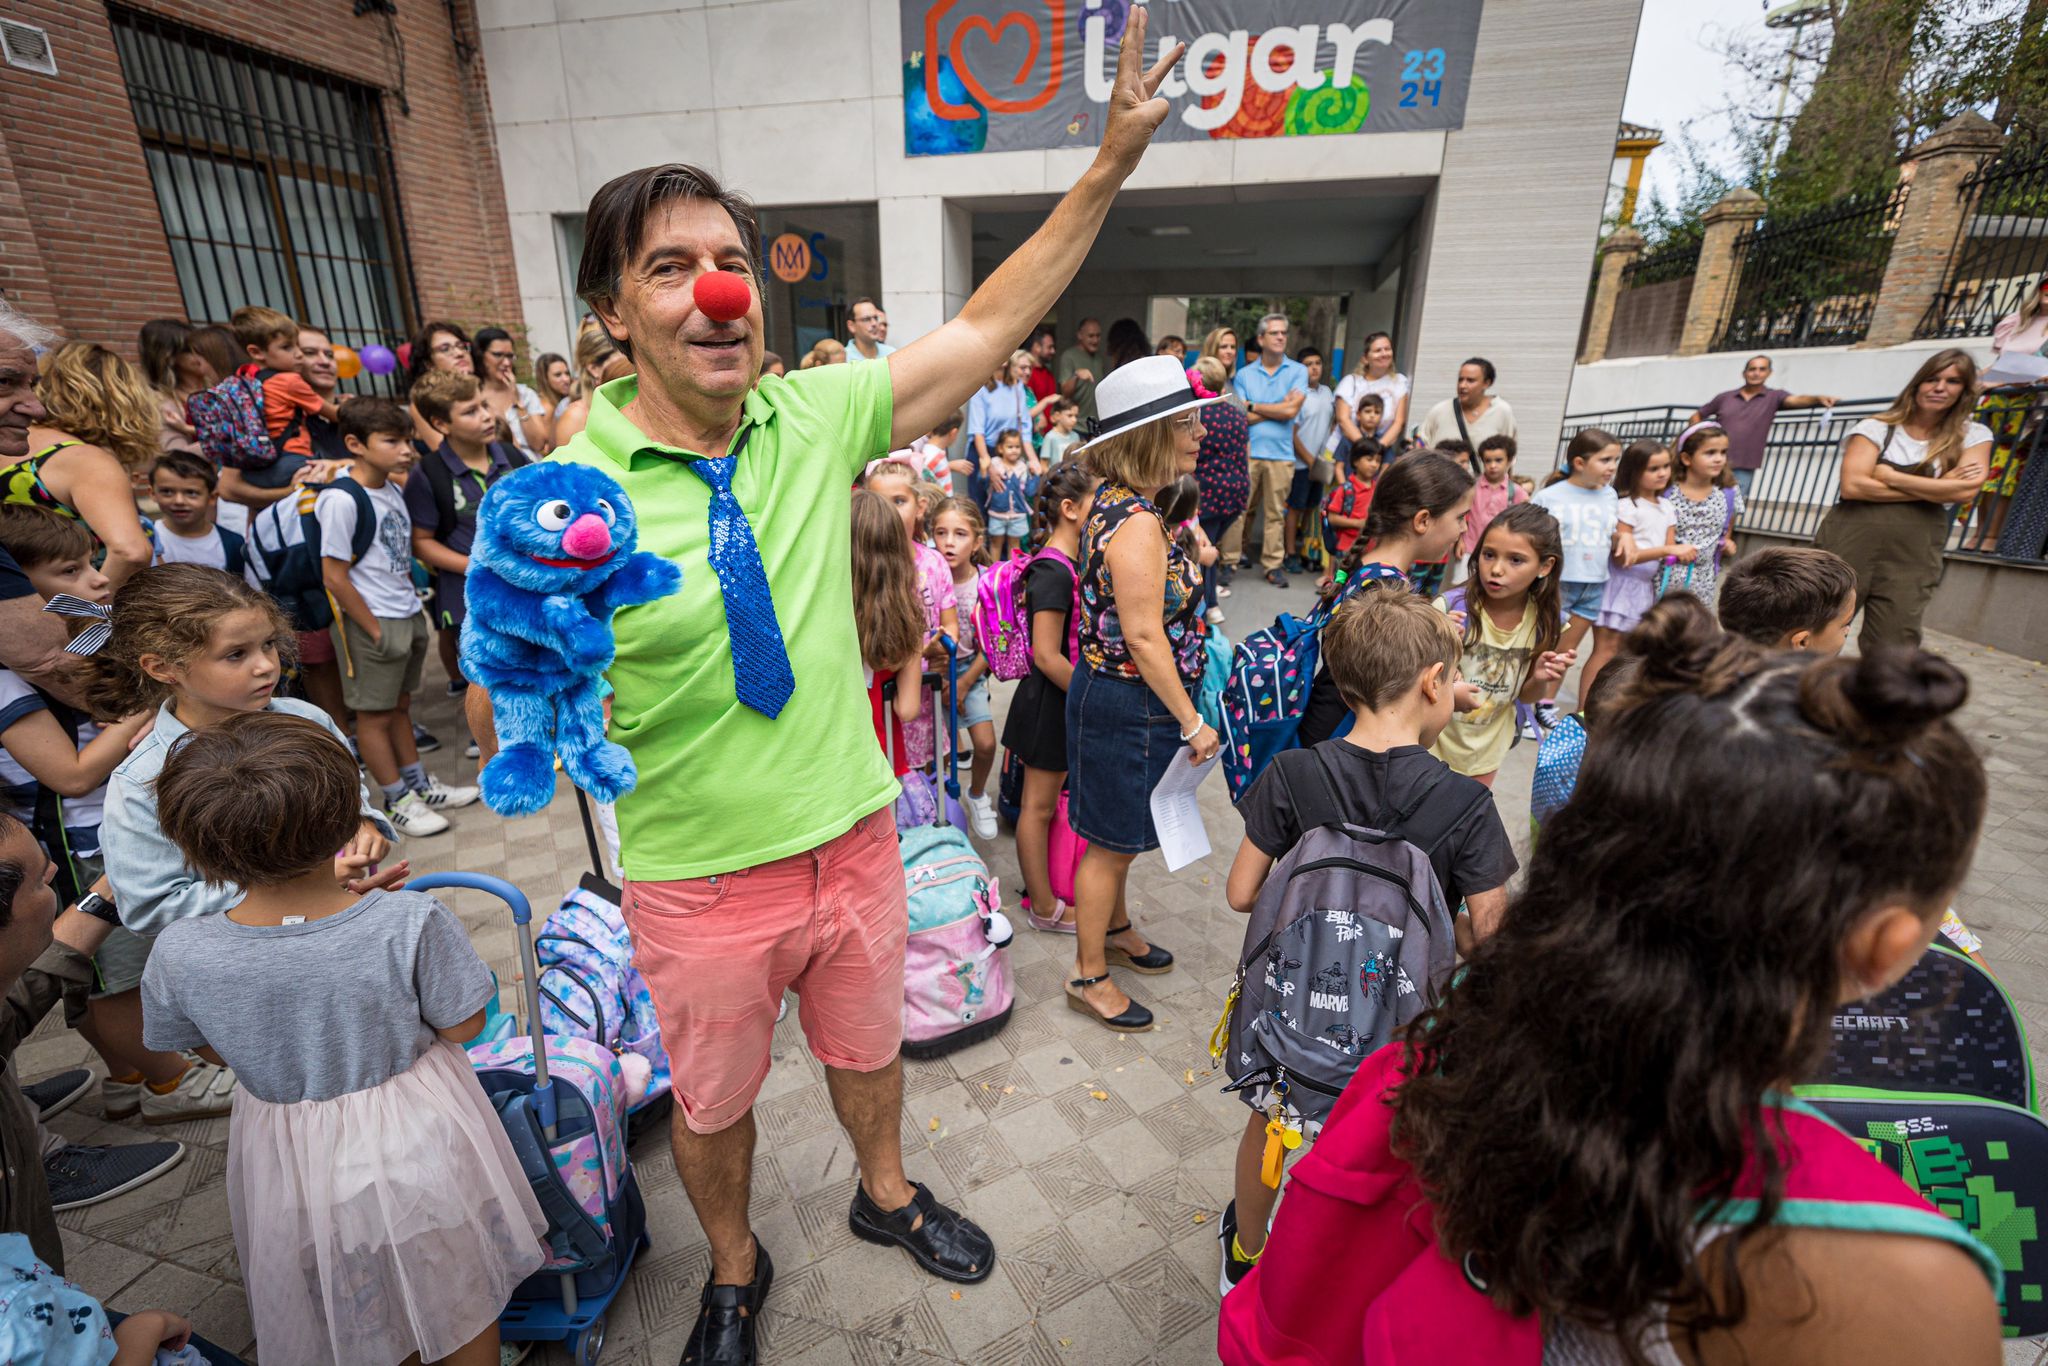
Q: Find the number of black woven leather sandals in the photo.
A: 2